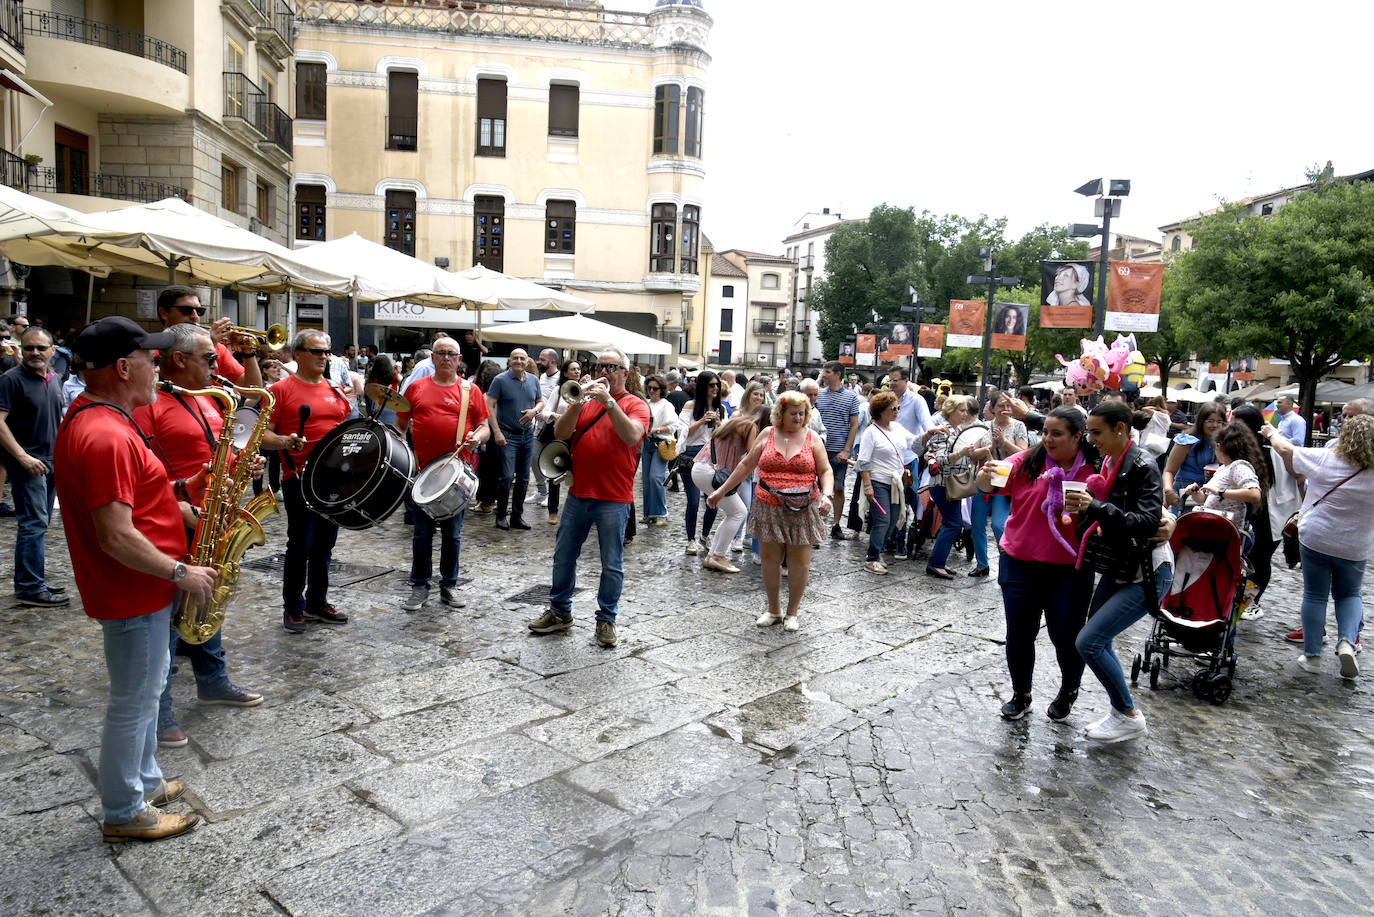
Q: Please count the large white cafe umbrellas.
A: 5